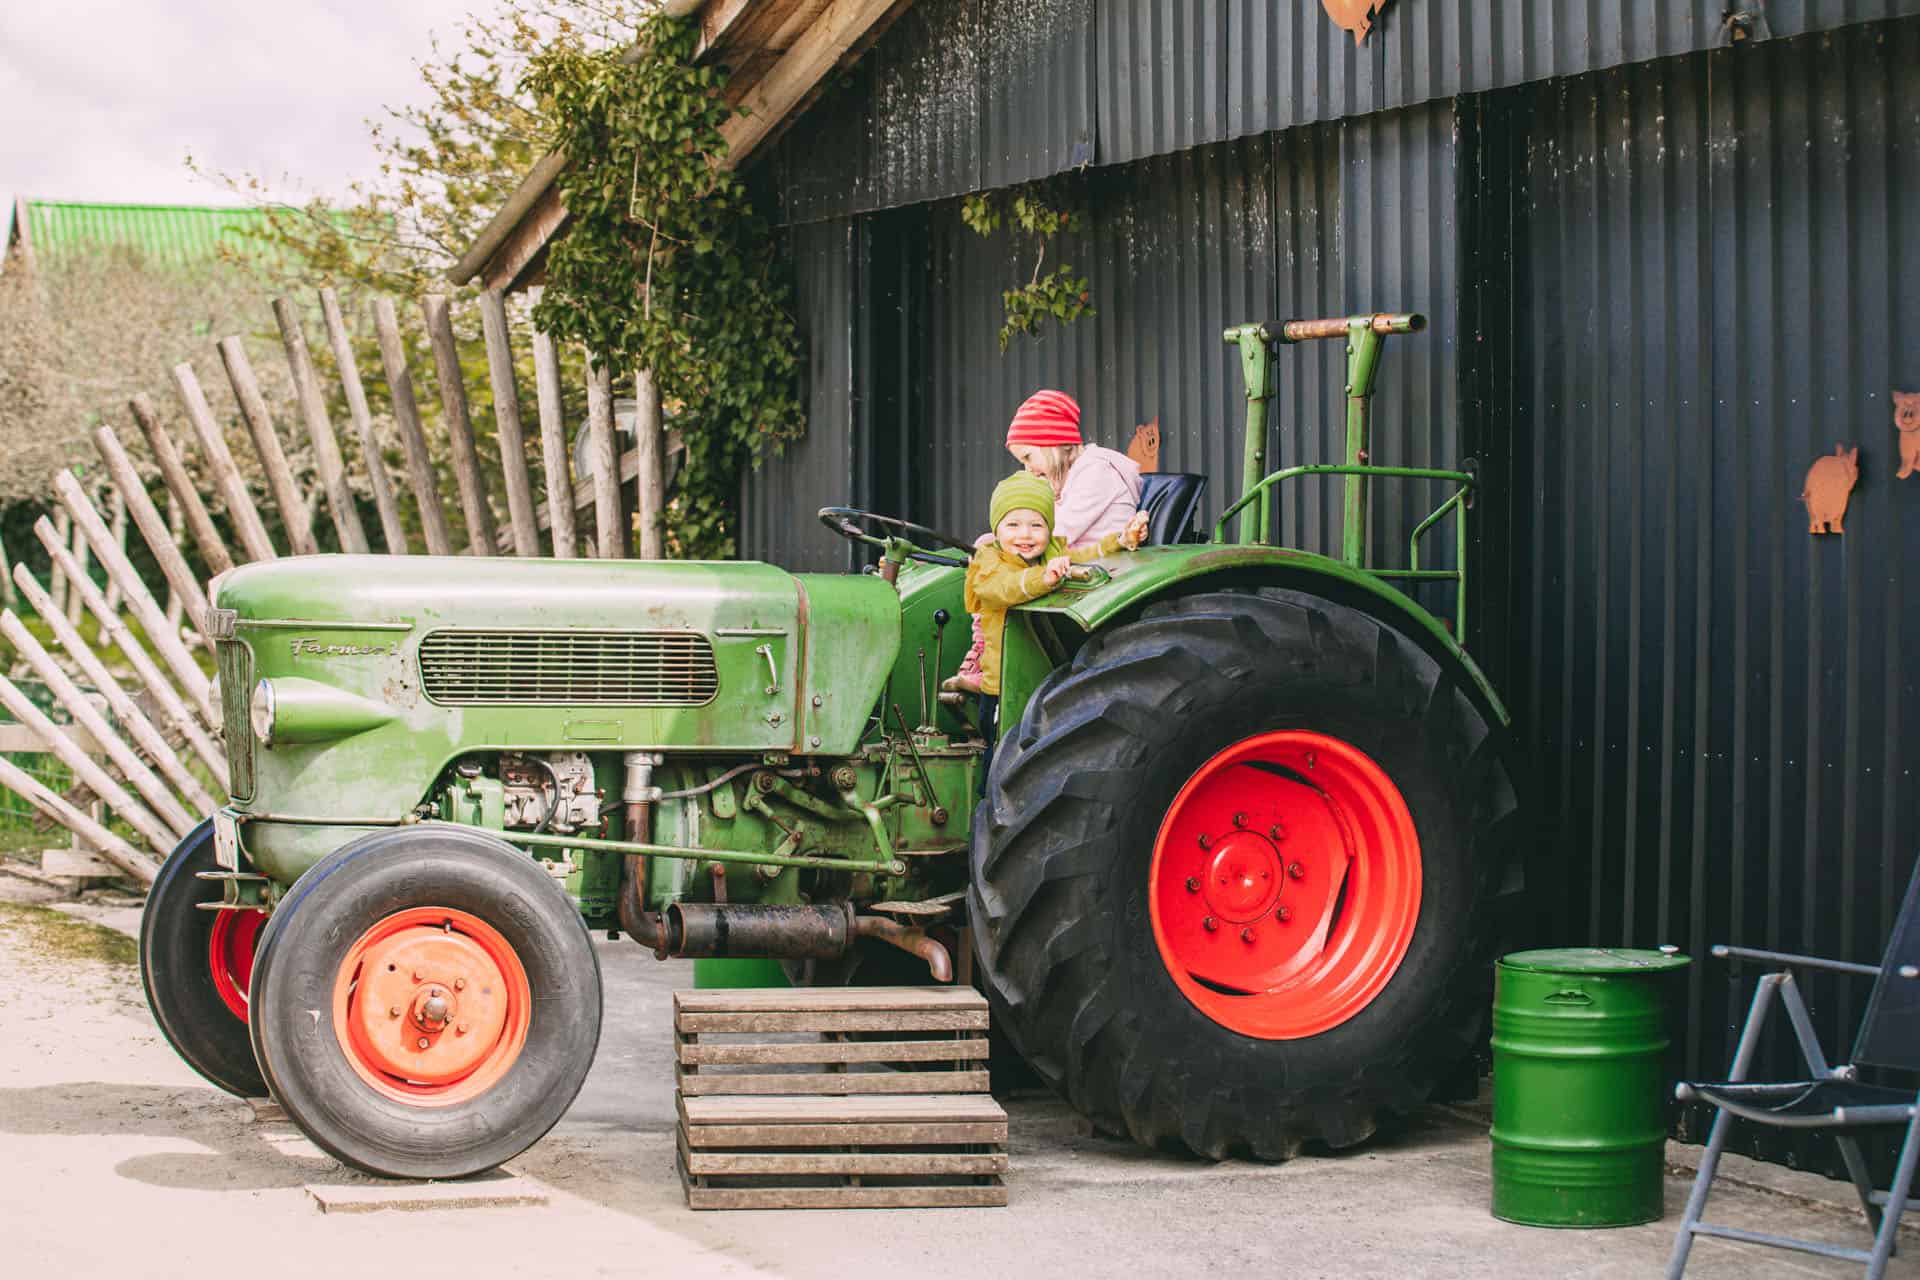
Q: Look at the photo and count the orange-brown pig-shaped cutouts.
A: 4